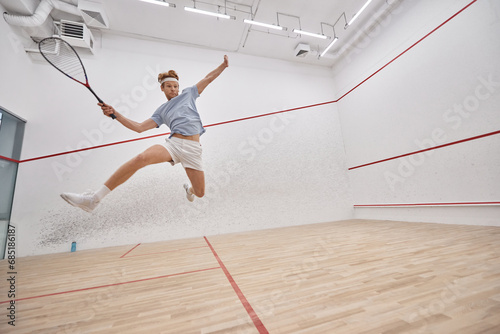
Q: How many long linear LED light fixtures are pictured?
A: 6